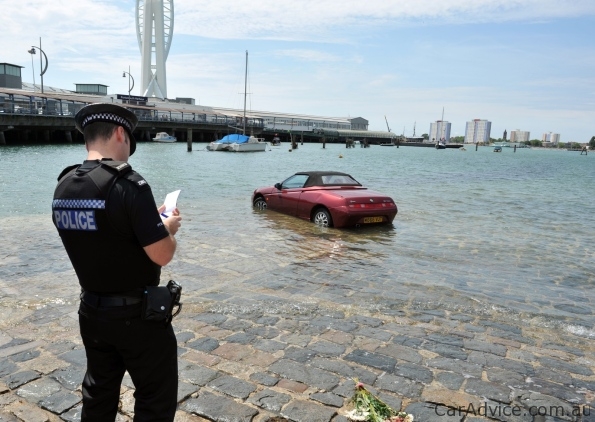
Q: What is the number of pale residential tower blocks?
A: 4